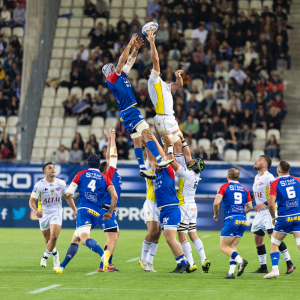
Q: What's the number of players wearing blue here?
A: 6